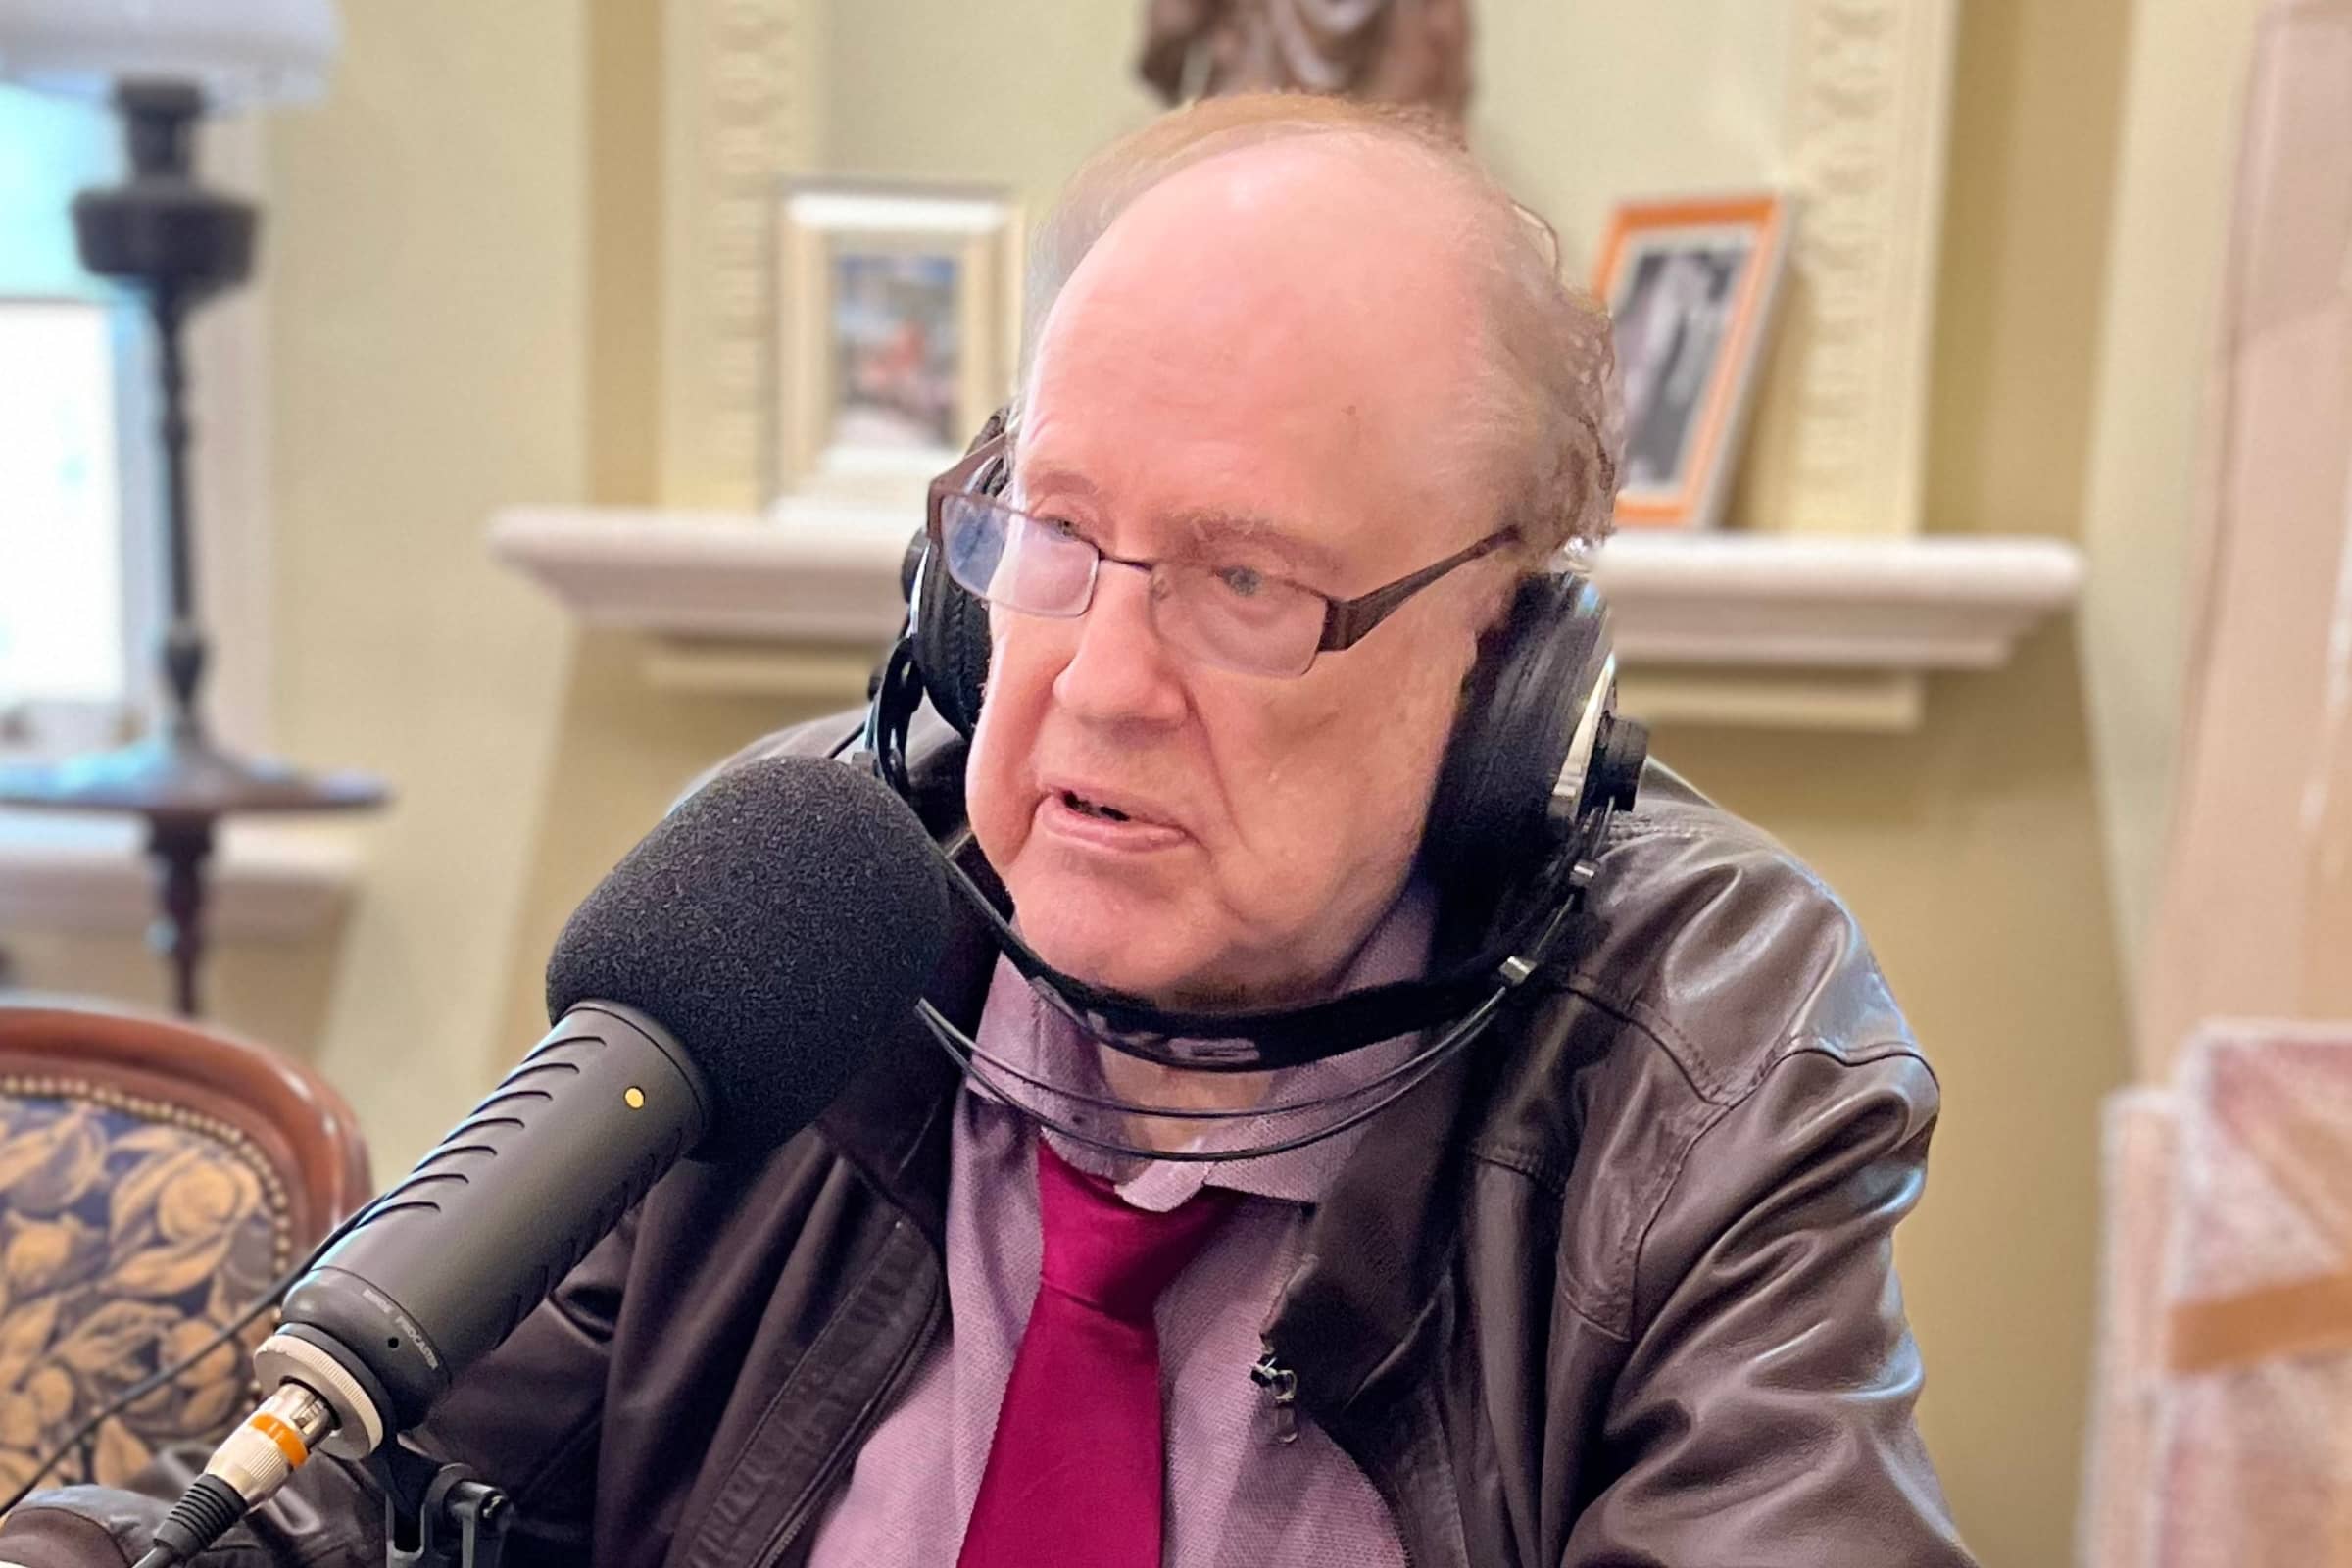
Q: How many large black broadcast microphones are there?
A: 1